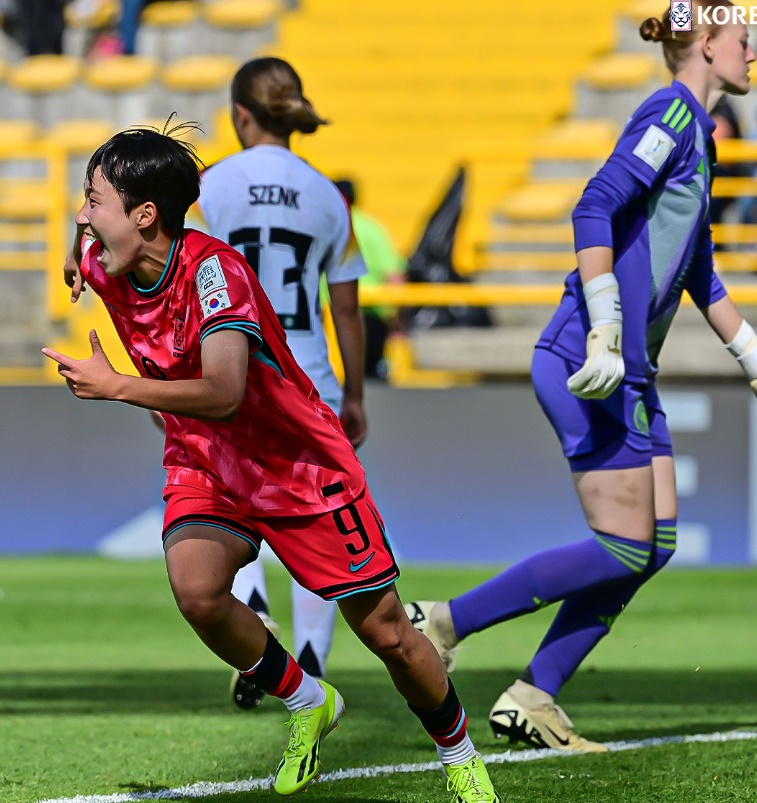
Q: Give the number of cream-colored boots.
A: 2